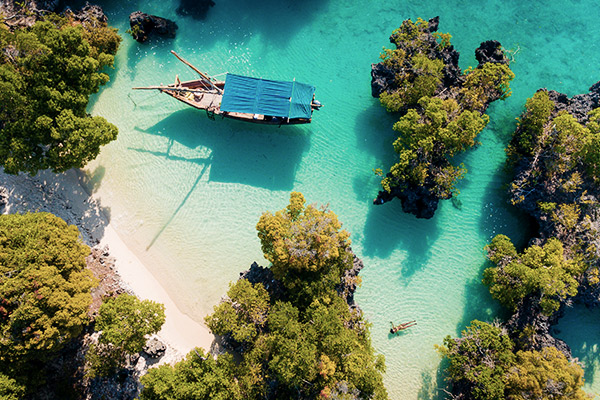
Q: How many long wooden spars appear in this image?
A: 2